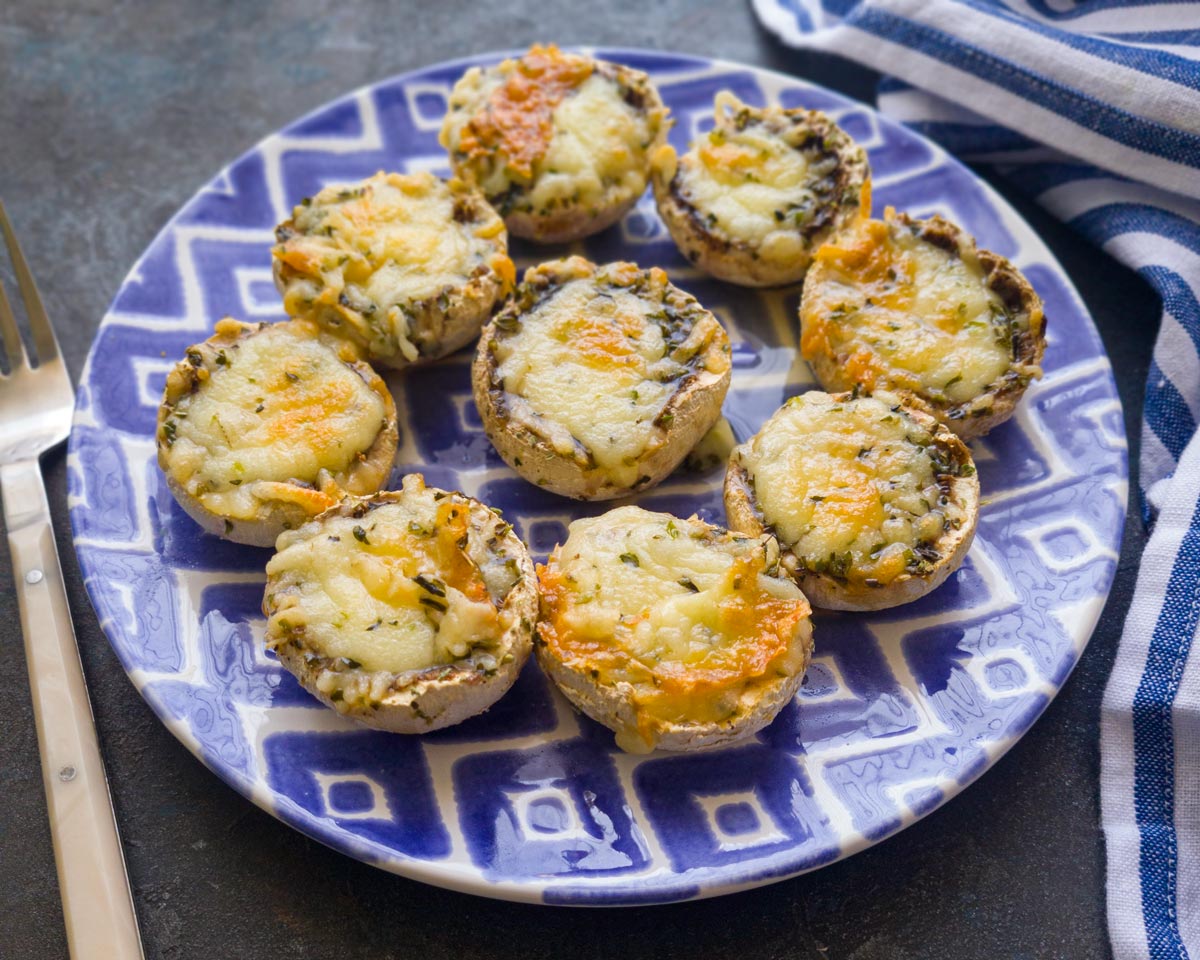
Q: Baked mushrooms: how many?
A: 9